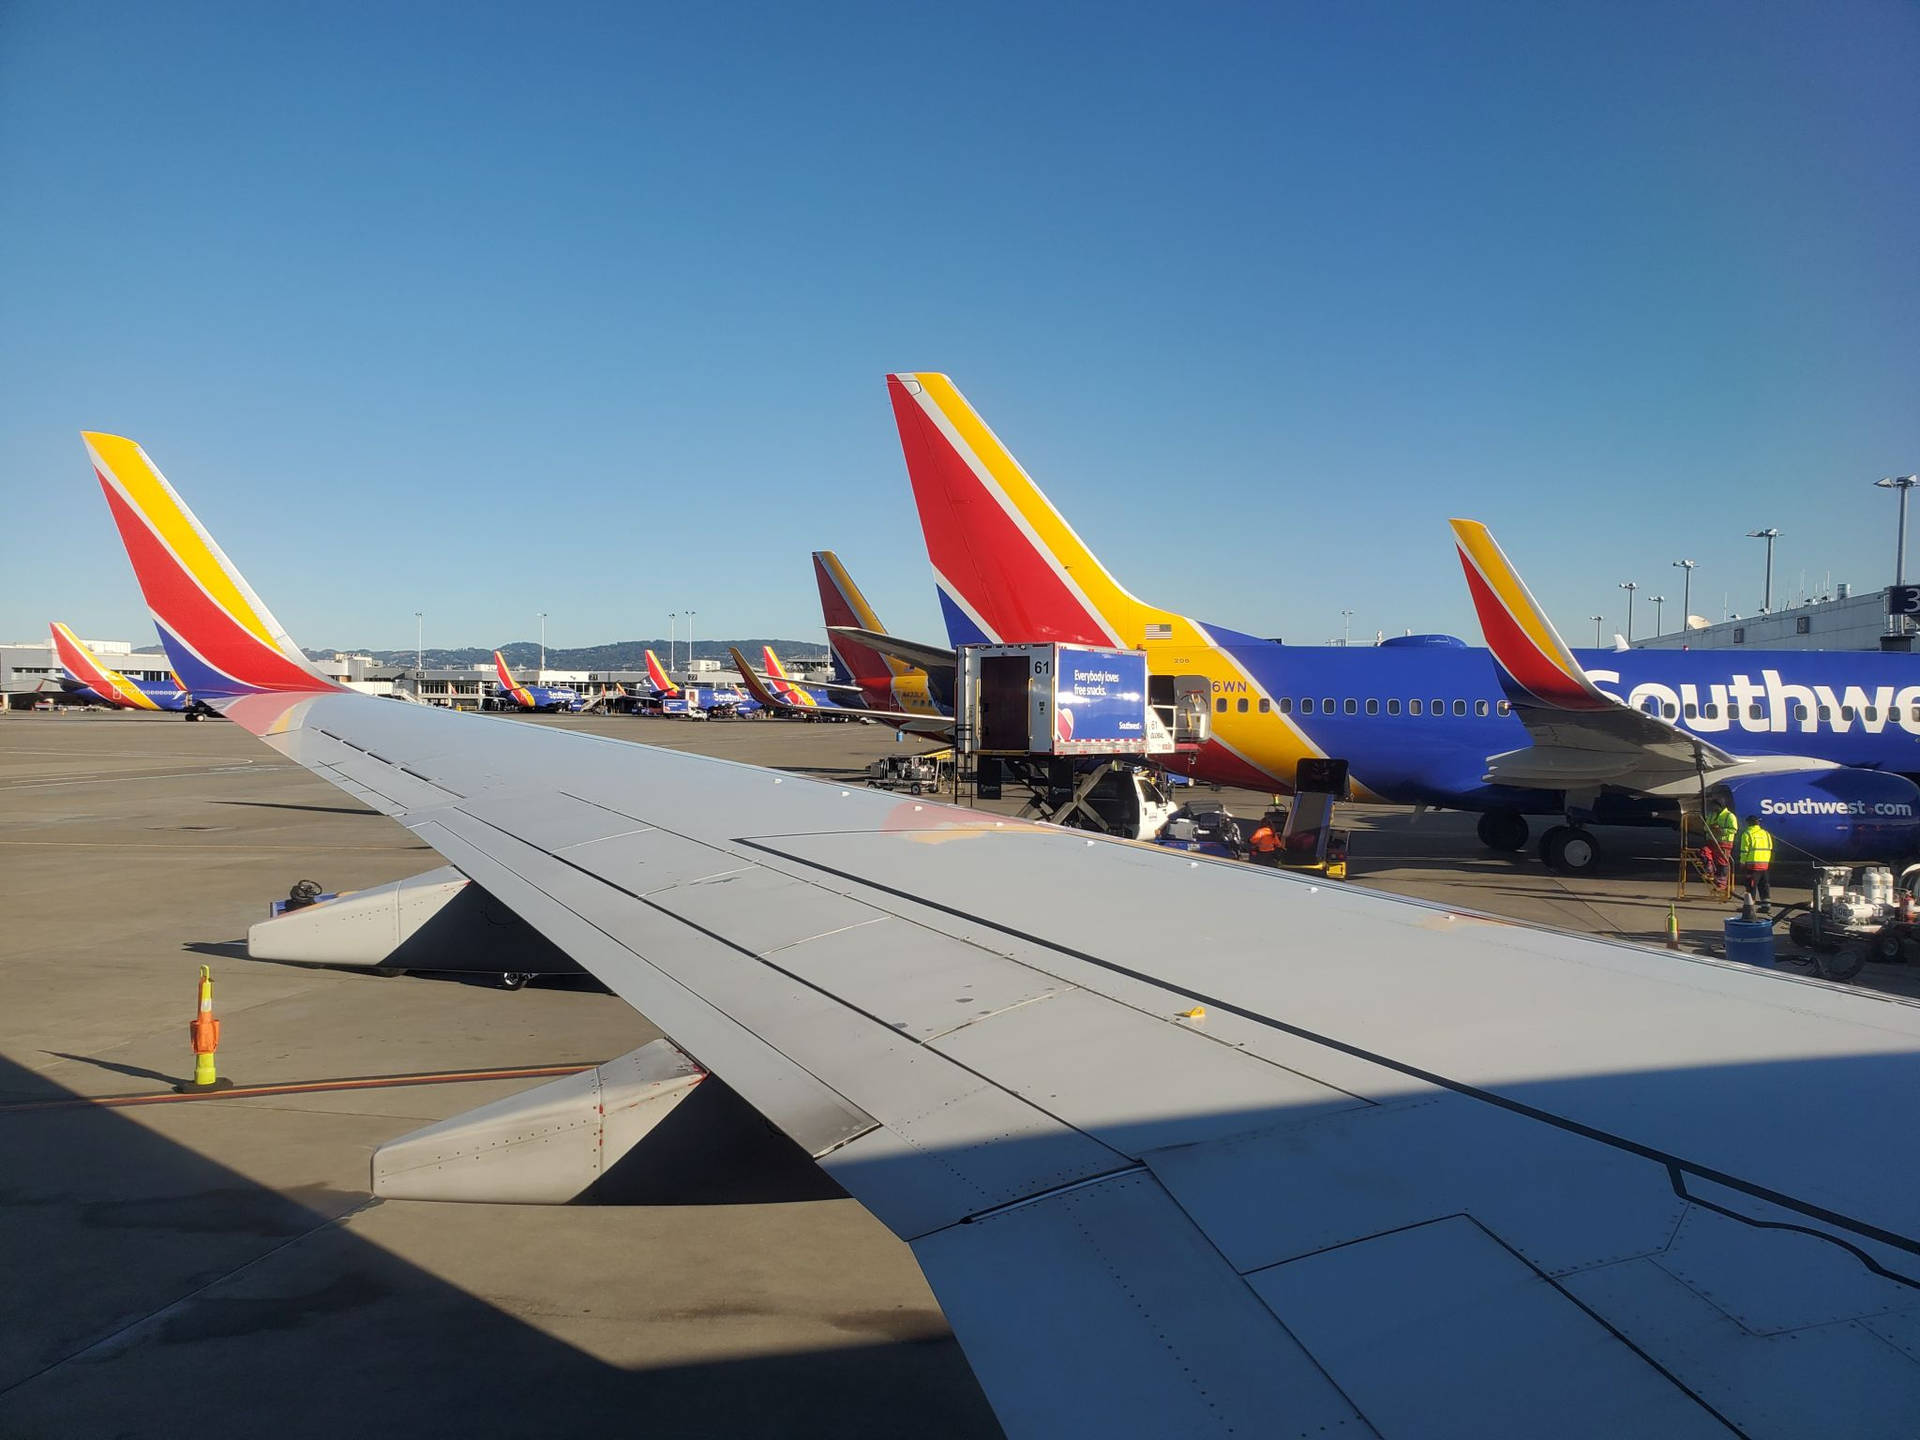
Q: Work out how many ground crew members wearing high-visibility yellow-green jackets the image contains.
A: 2